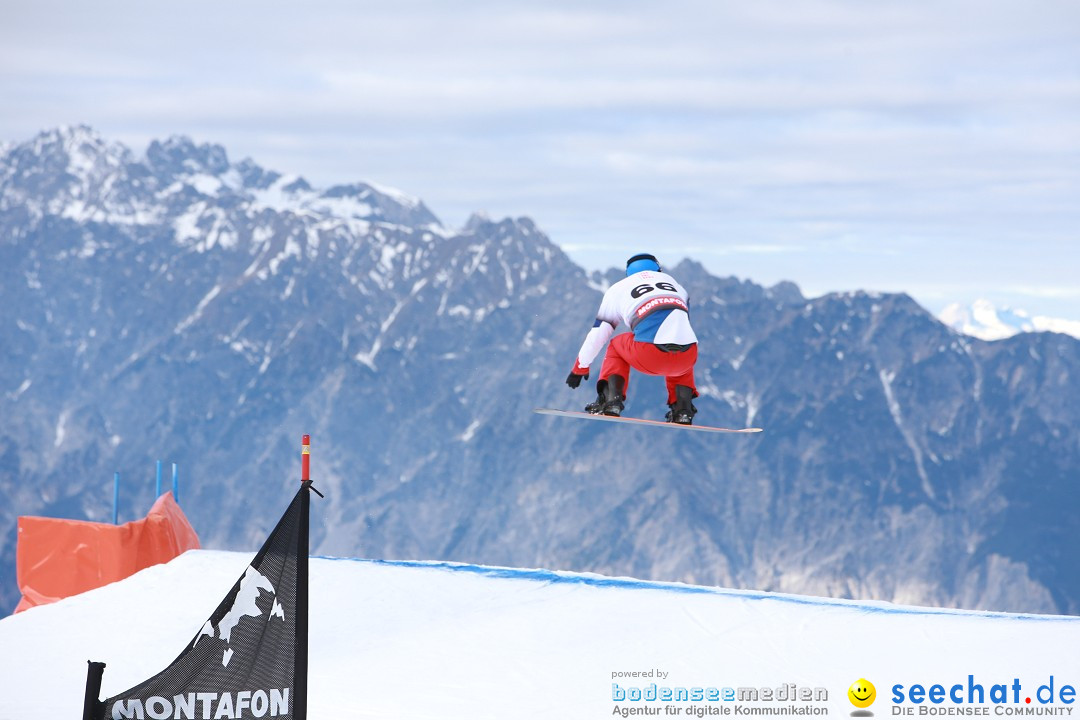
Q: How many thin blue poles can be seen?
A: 3